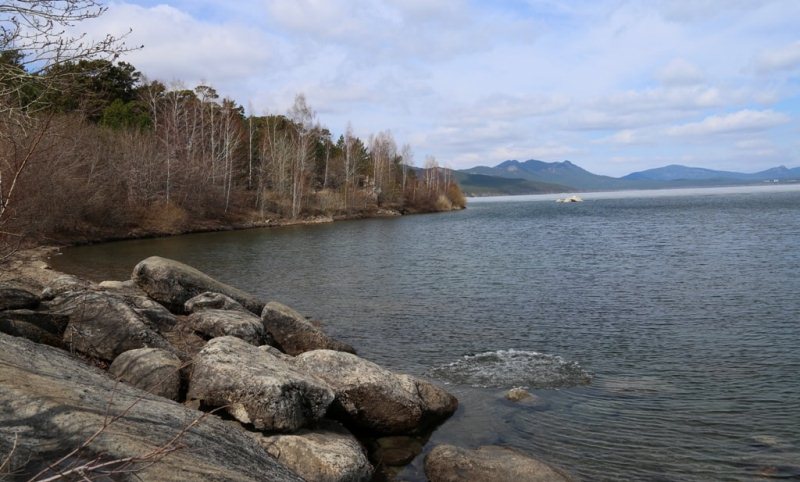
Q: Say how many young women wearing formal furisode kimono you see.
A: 0